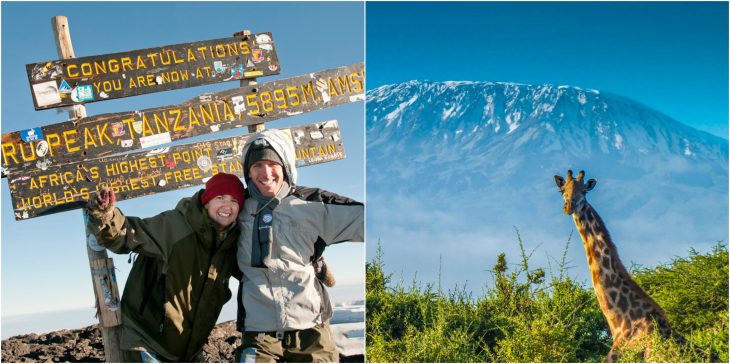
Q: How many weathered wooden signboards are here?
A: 3